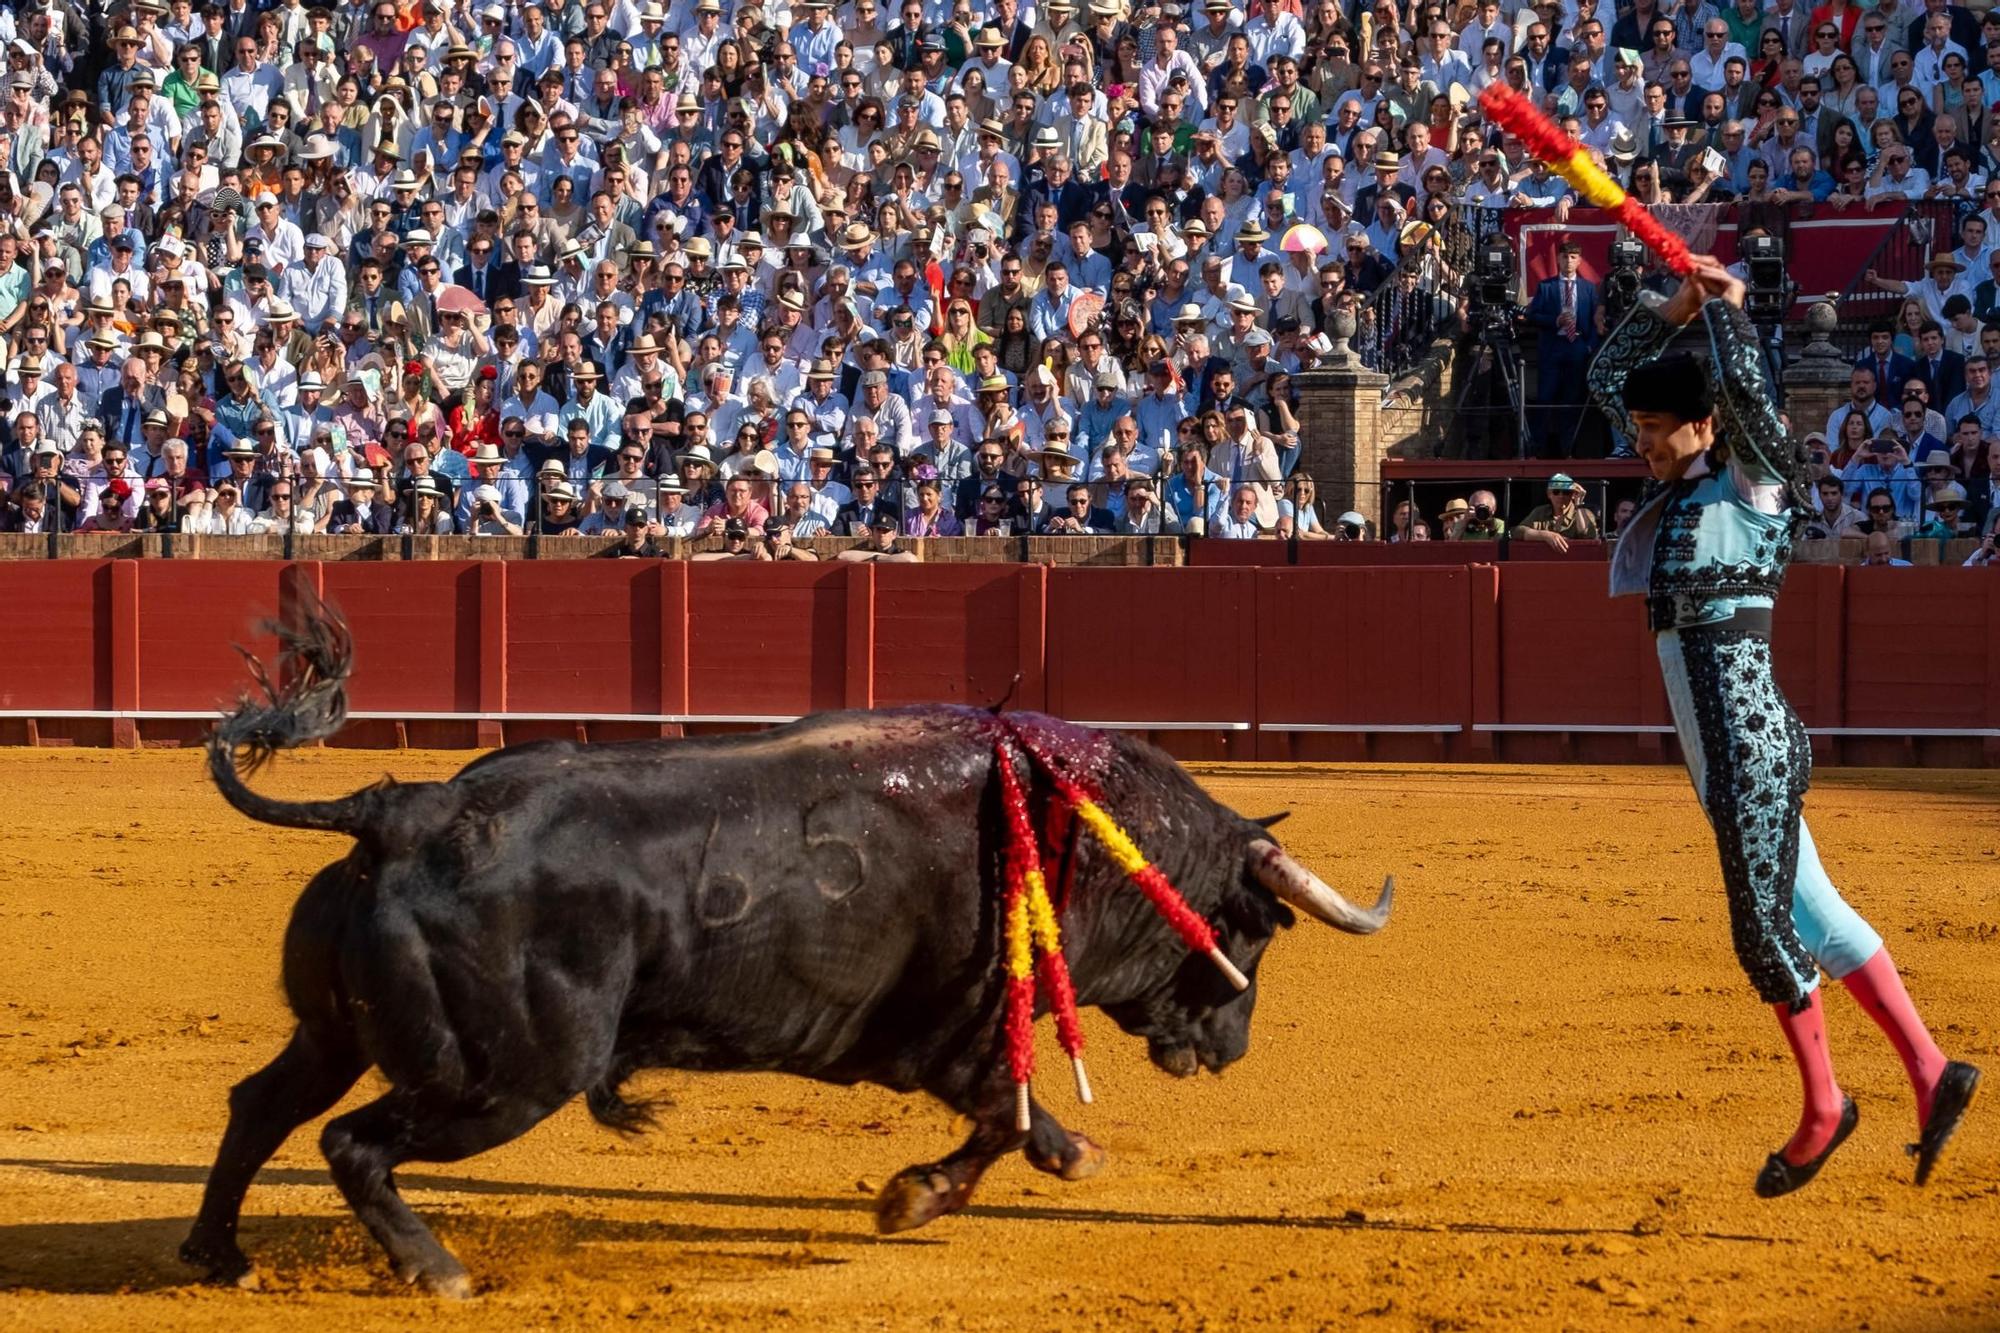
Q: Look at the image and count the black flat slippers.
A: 2